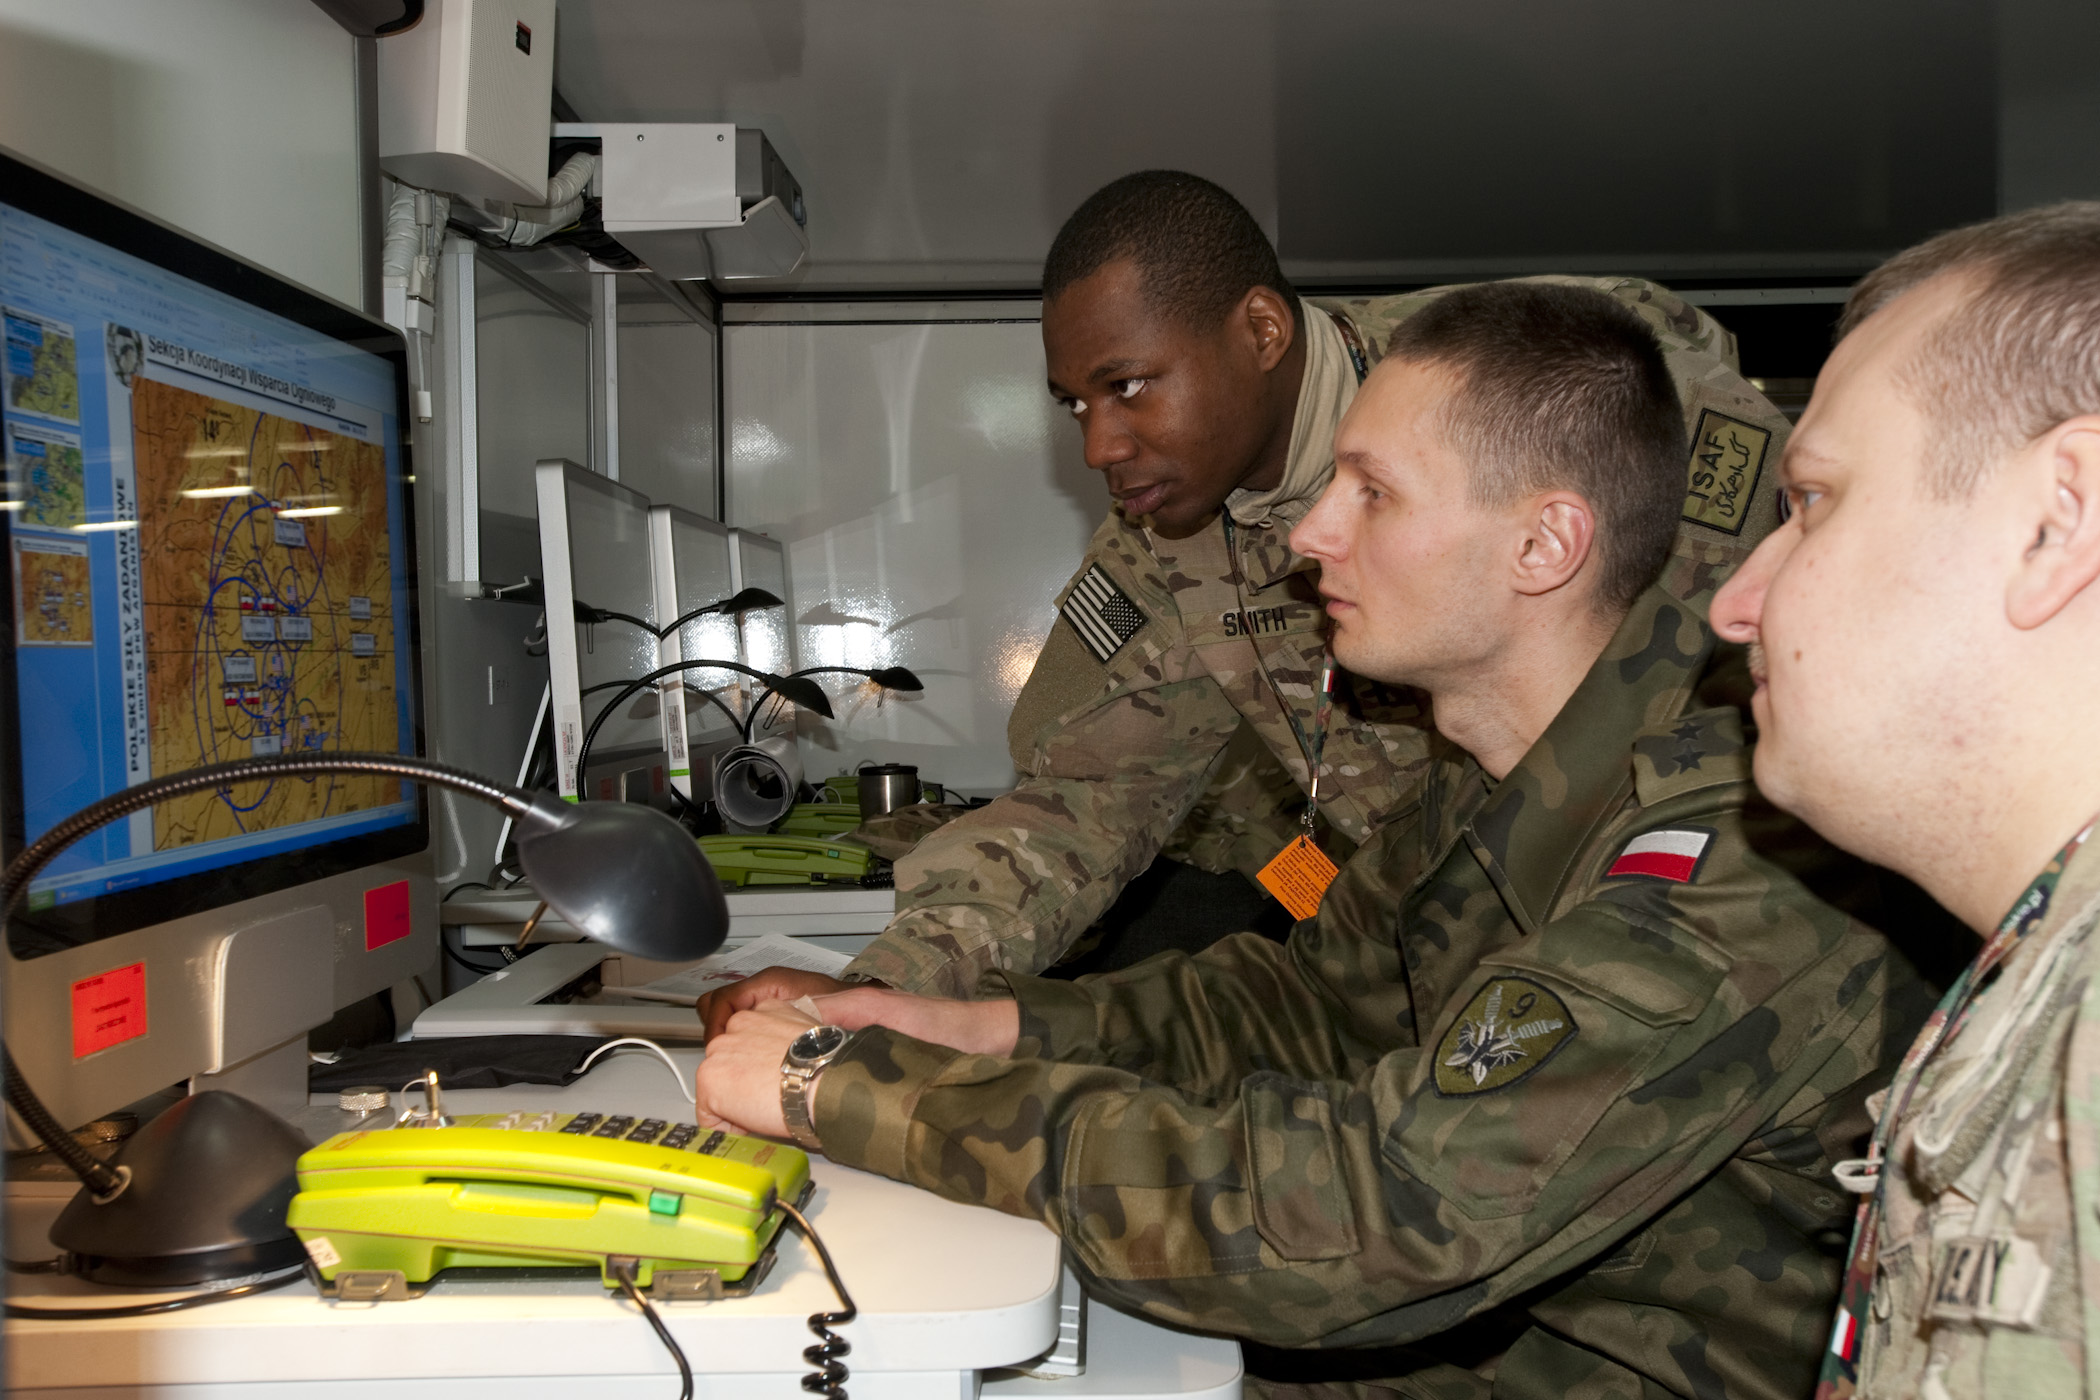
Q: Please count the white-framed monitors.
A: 3